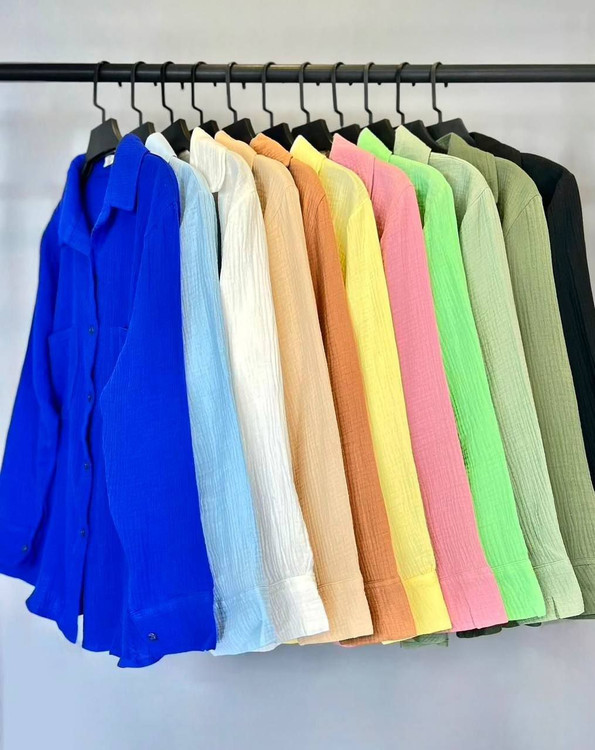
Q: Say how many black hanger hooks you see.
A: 11